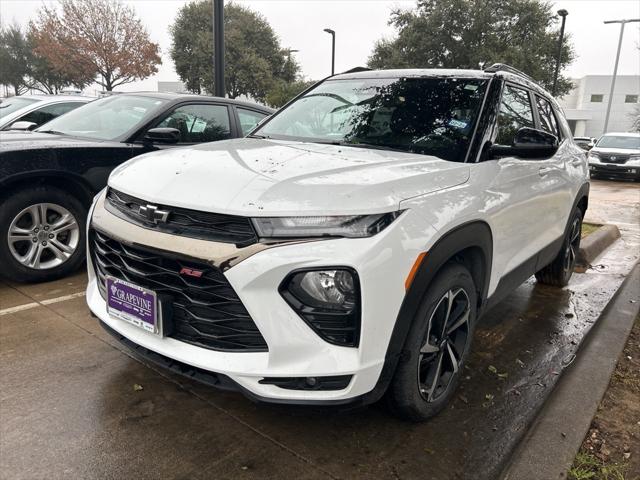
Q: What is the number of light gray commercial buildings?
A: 1